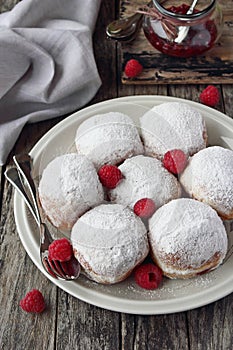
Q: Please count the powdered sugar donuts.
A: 7